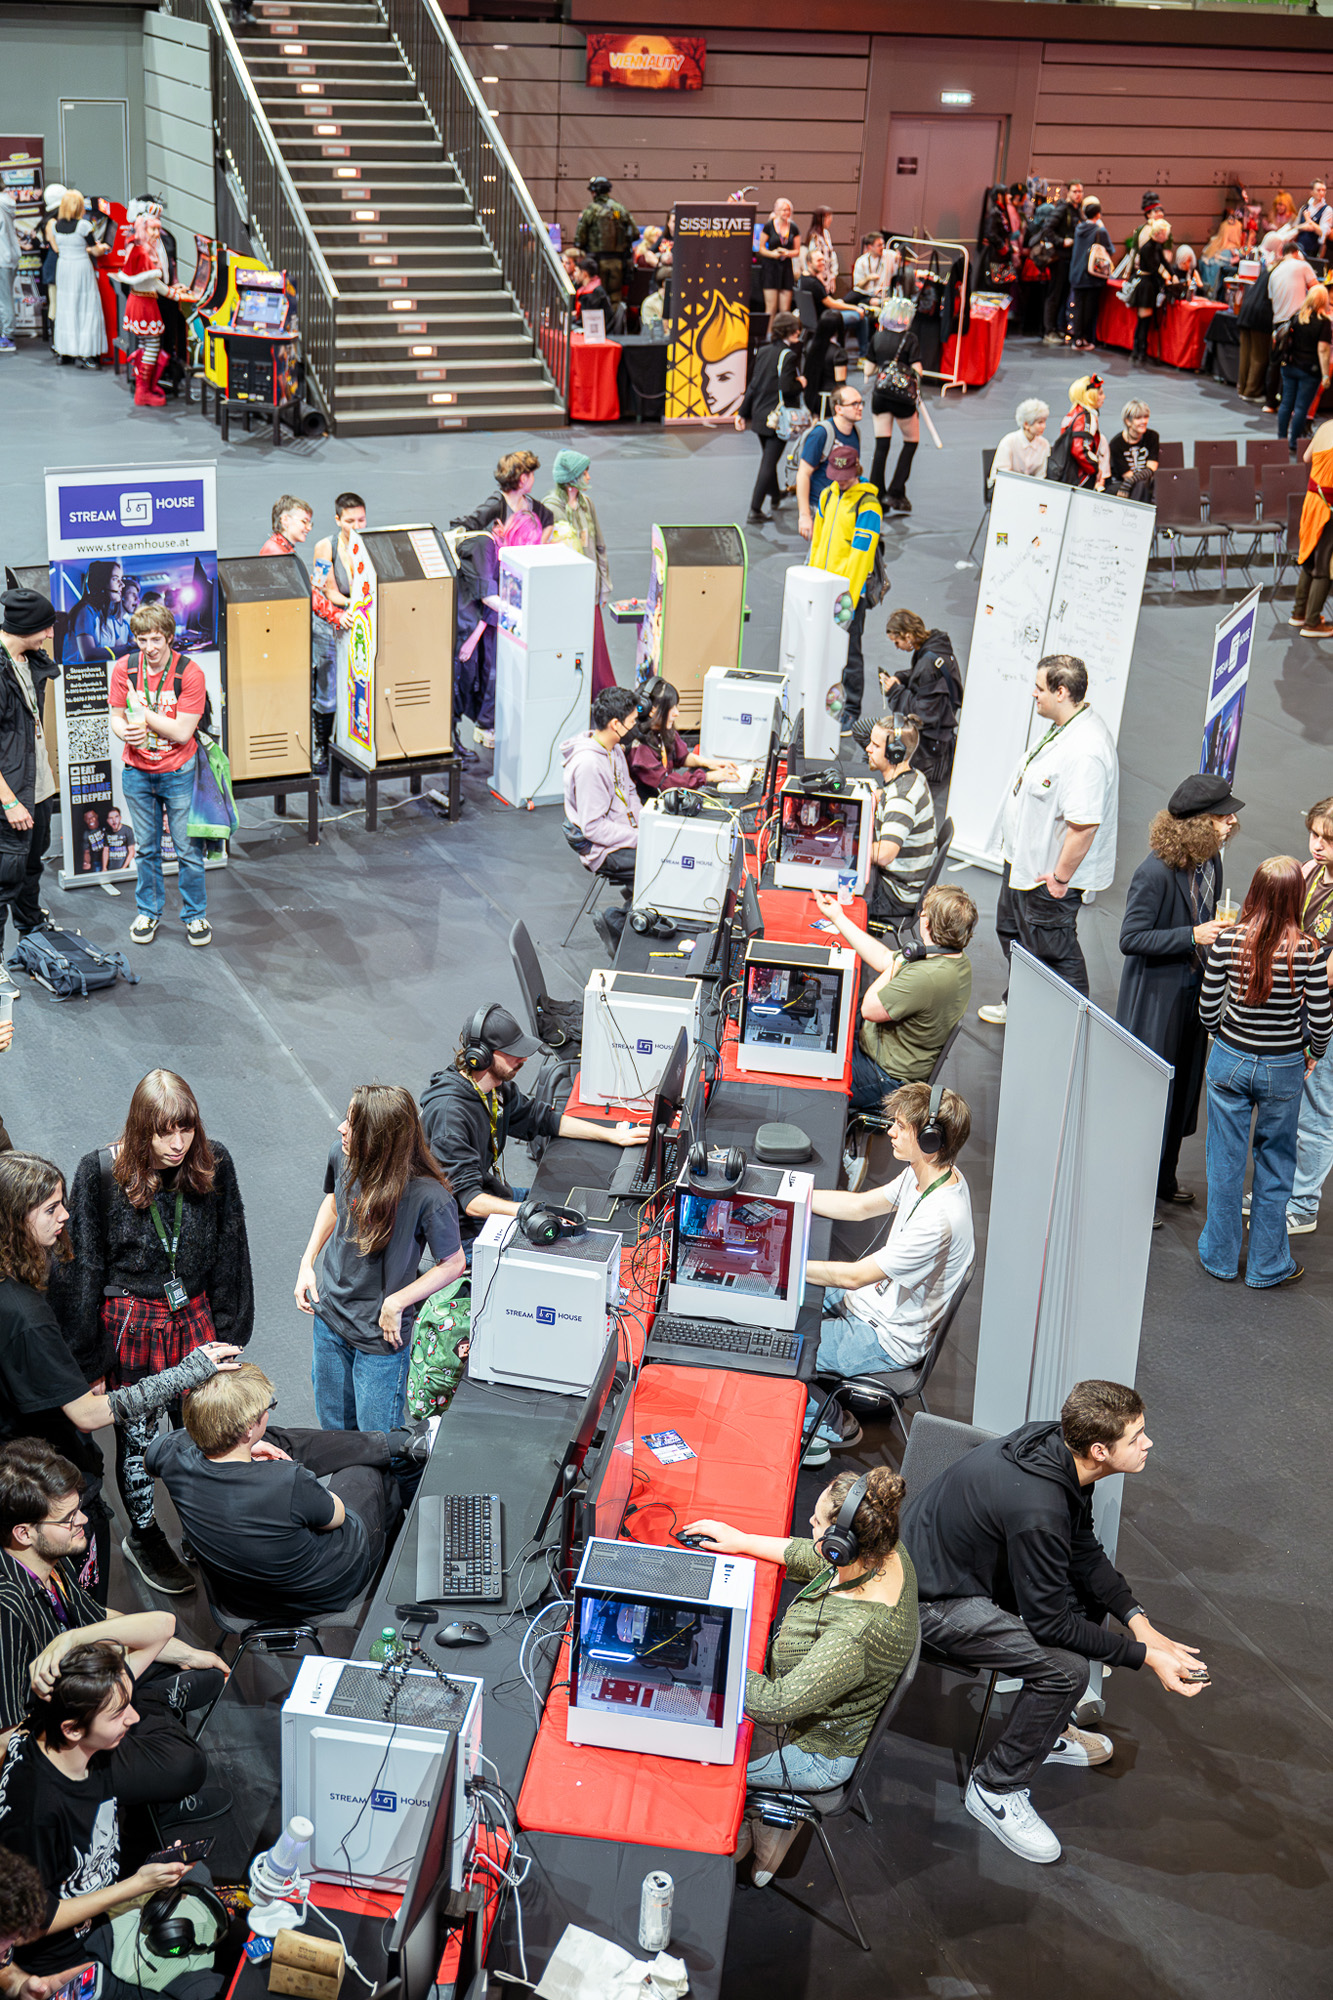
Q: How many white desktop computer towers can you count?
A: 9